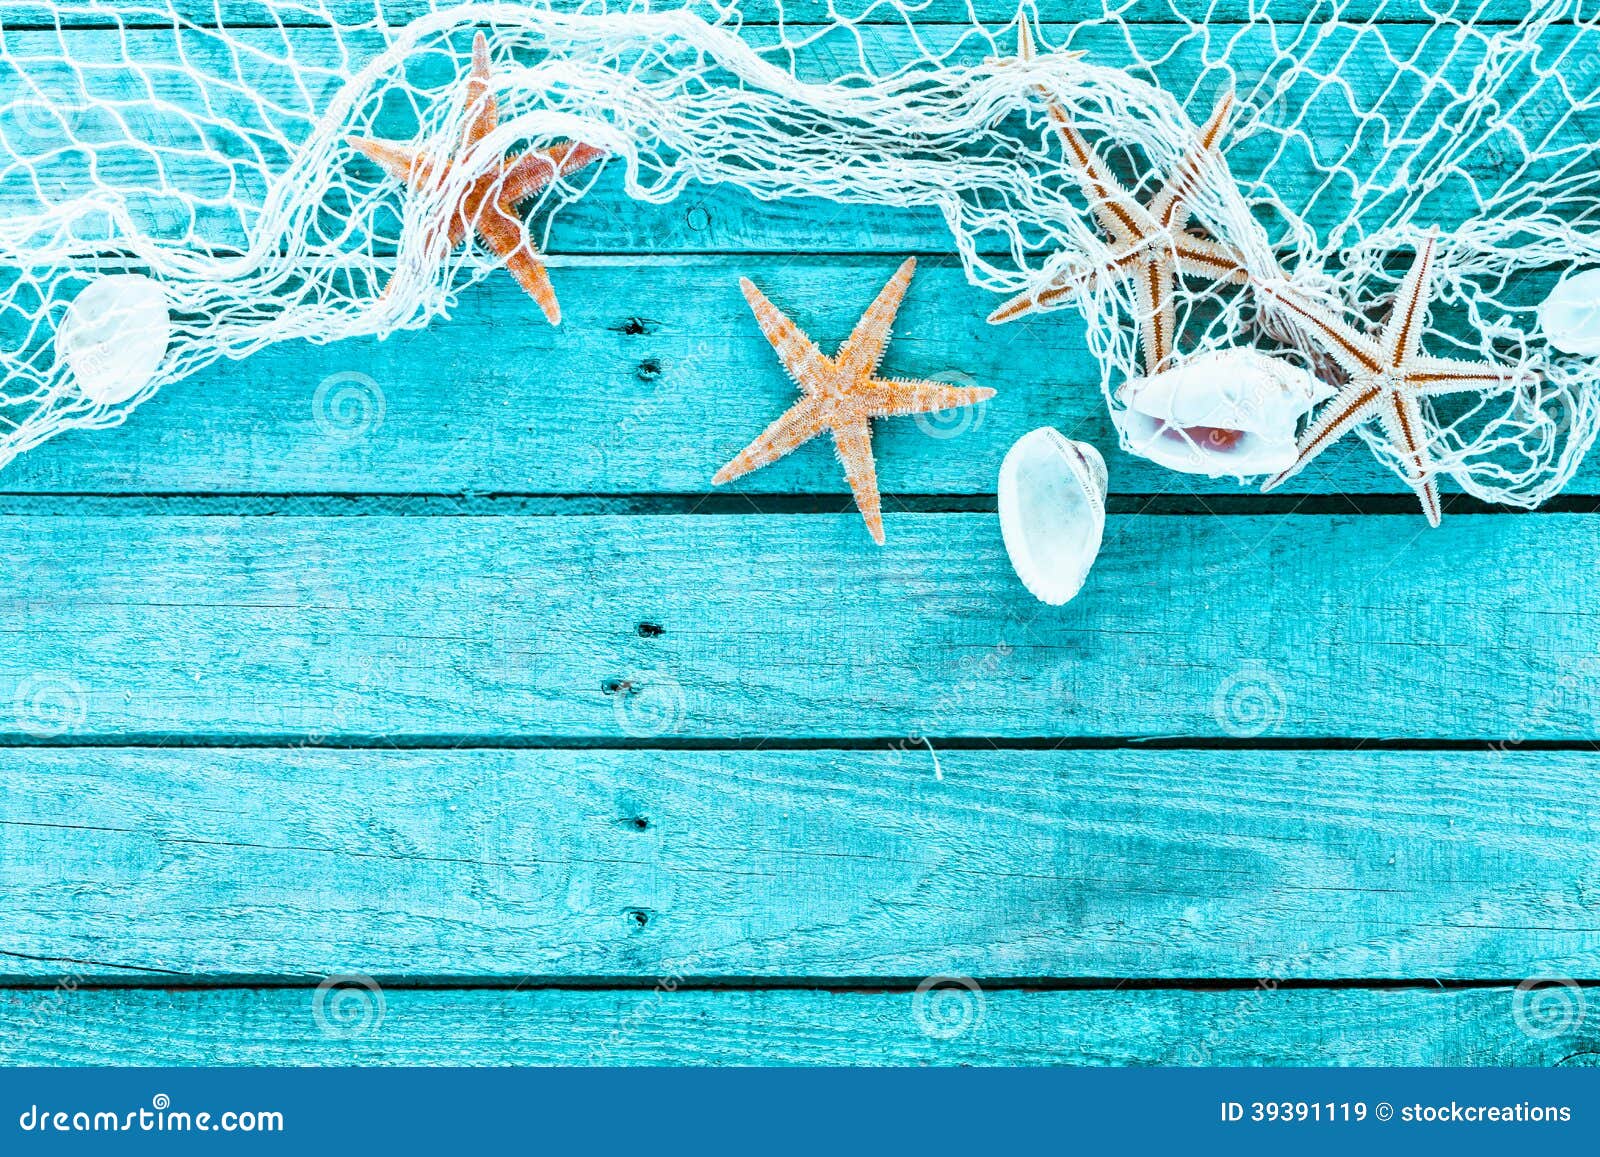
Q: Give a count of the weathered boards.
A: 6